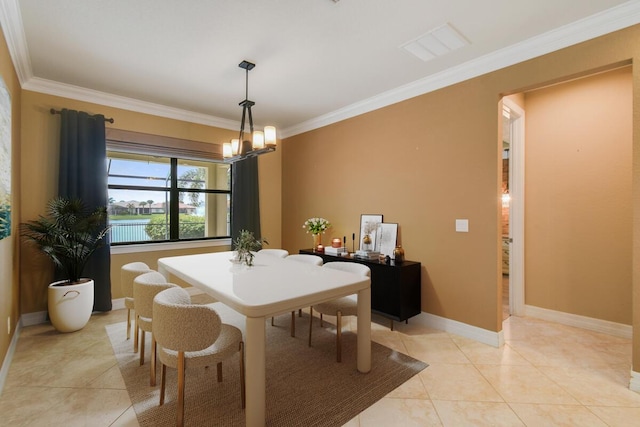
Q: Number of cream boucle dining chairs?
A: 6